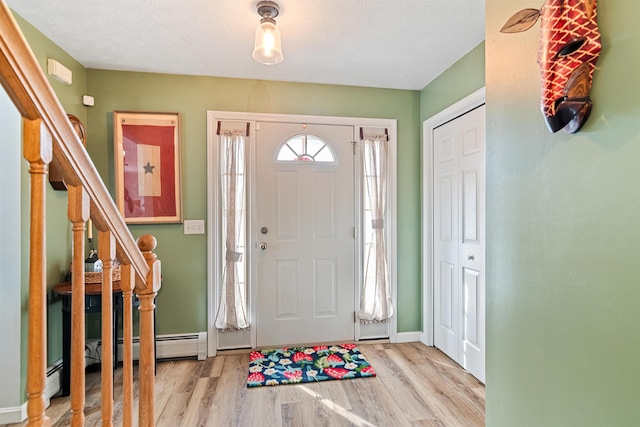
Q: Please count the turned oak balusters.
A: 4